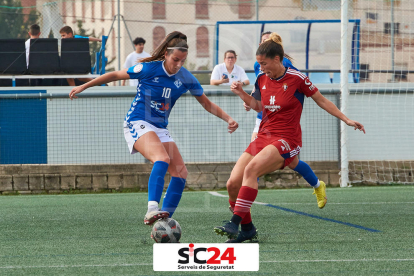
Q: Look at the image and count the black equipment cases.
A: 3